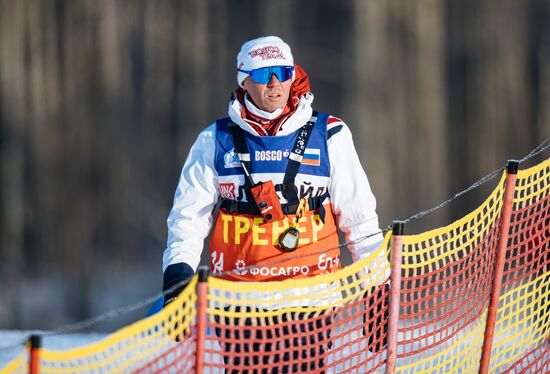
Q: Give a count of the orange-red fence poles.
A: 4